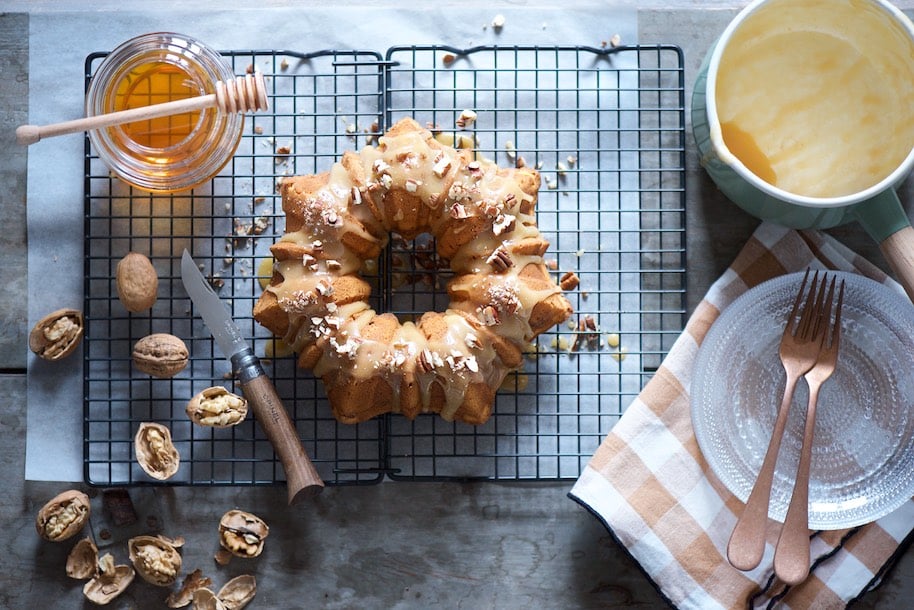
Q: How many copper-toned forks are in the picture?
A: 2